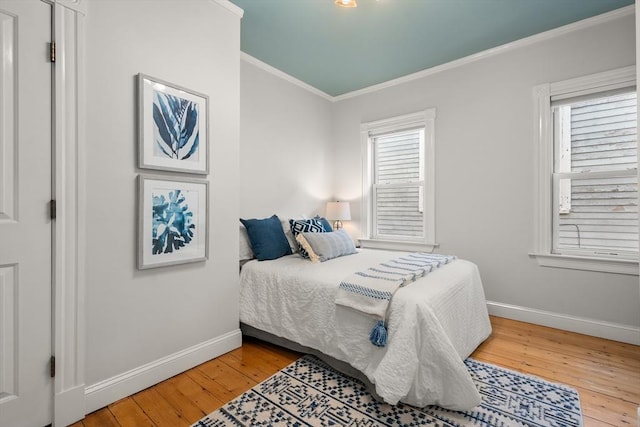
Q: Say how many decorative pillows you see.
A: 4